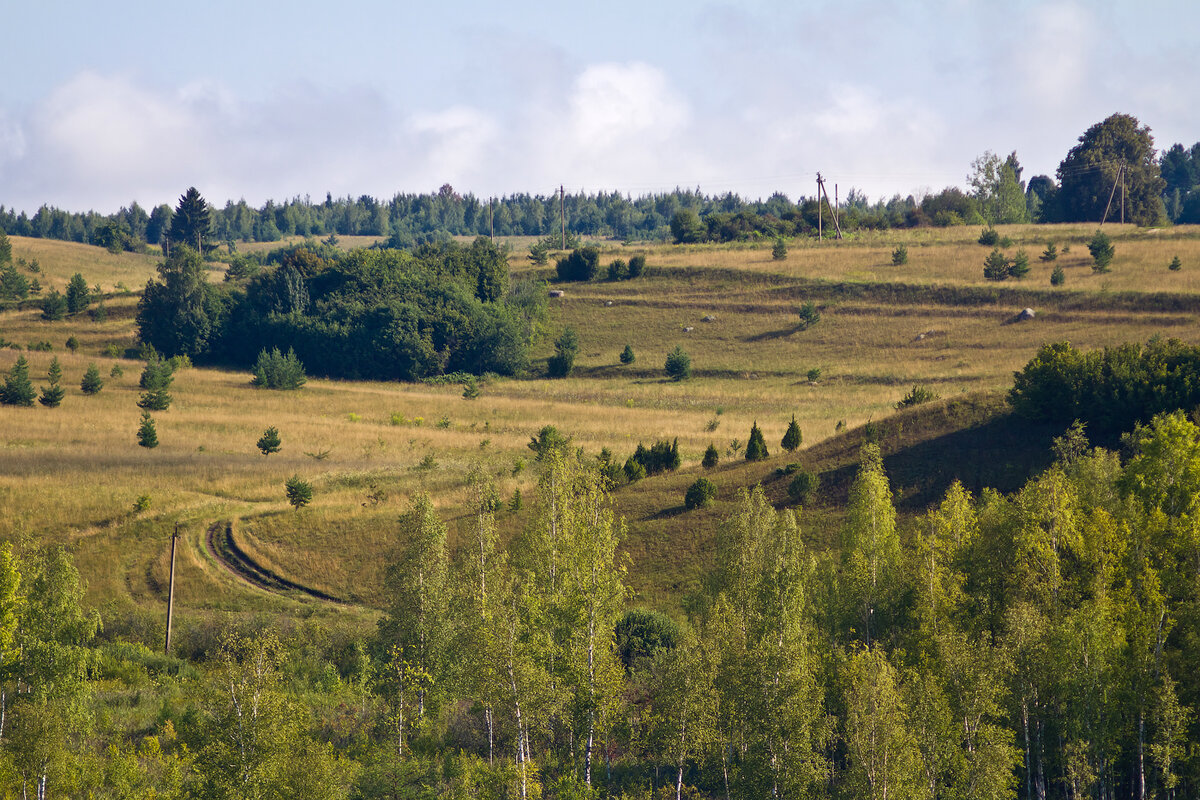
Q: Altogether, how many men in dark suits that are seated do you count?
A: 0